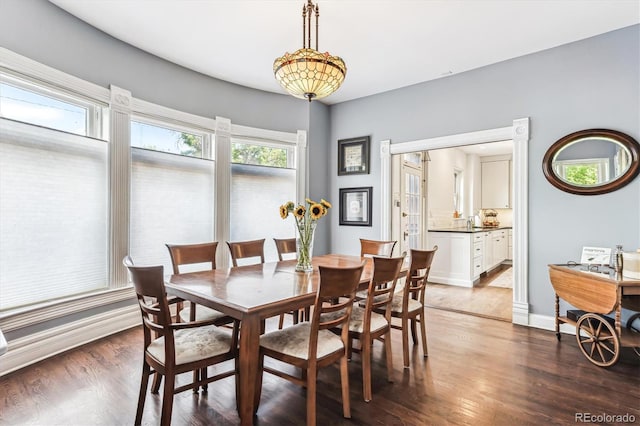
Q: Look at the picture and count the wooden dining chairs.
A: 8